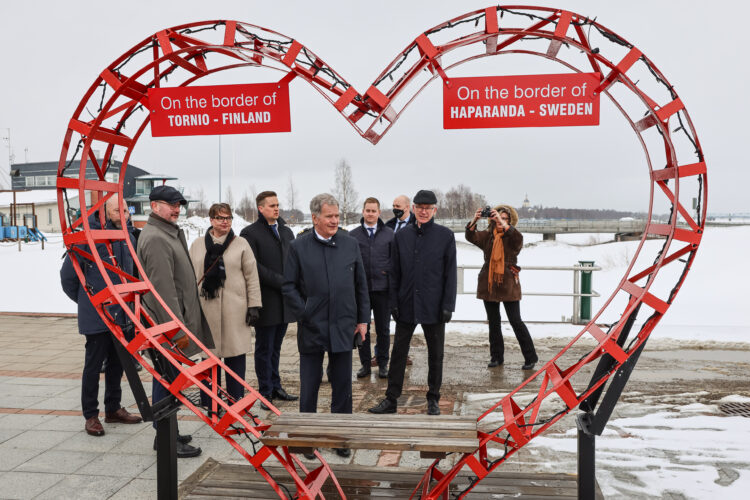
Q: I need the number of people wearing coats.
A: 9